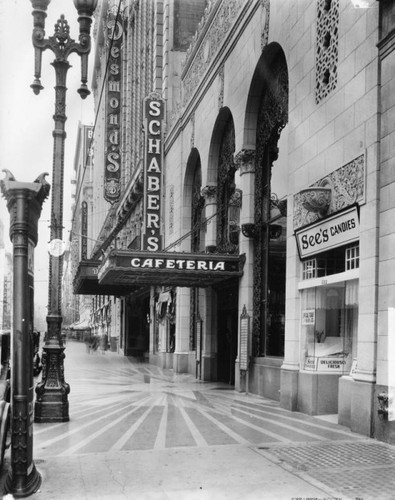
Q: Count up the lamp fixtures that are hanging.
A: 2